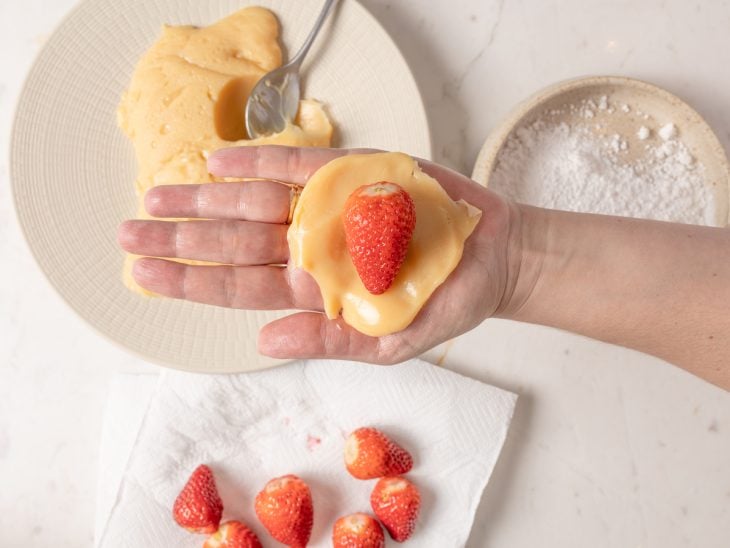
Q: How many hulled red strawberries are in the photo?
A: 7